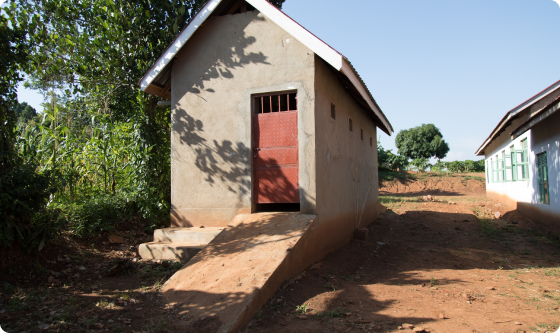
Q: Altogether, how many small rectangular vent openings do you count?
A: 4